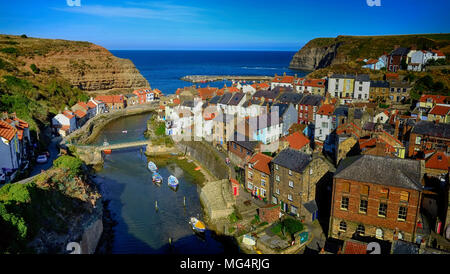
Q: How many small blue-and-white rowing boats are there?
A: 3